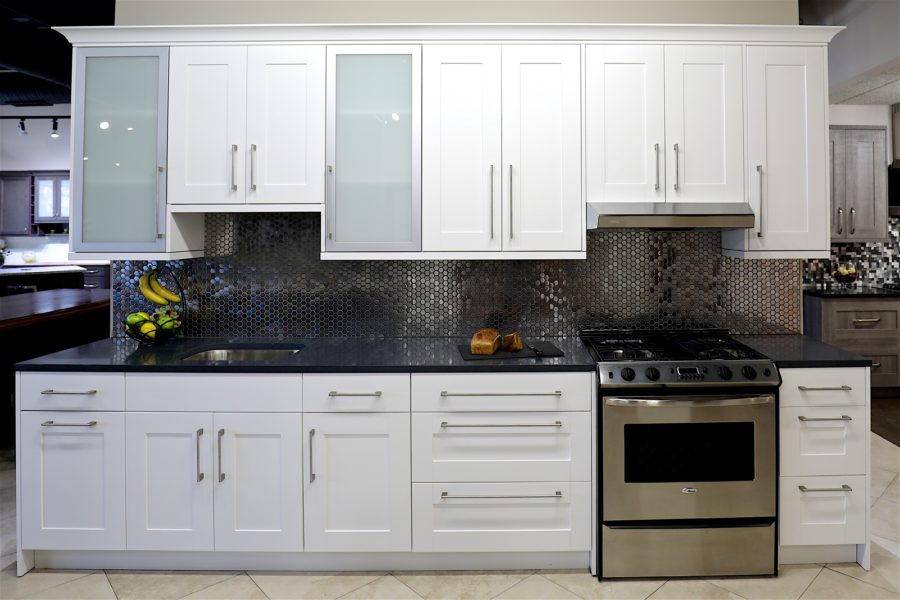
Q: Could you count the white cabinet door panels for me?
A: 11